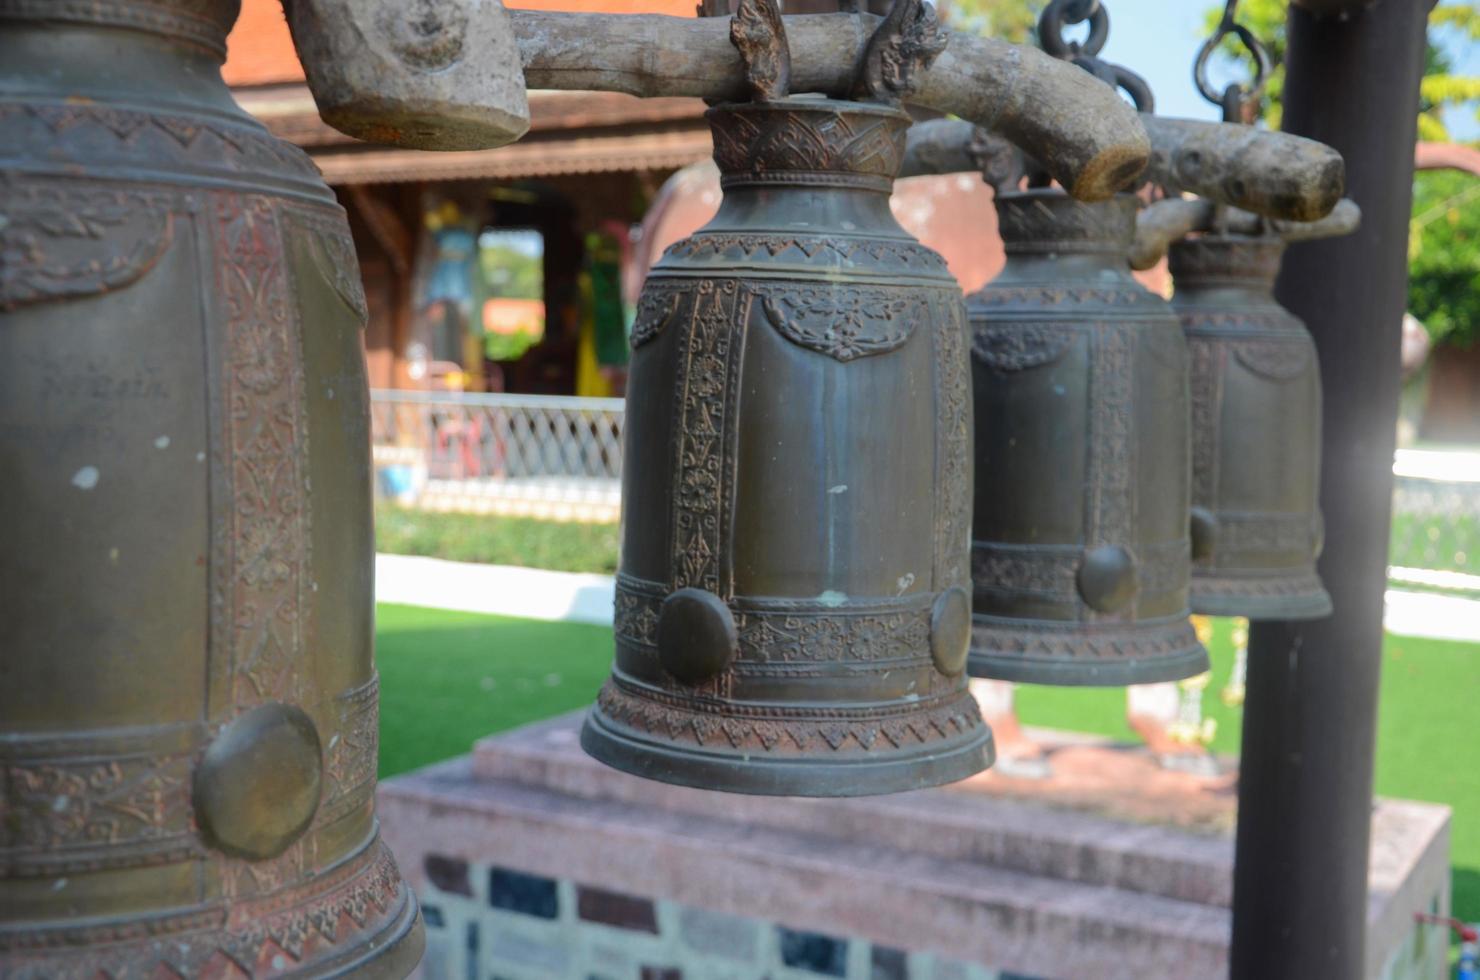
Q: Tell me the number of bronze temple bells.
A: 4